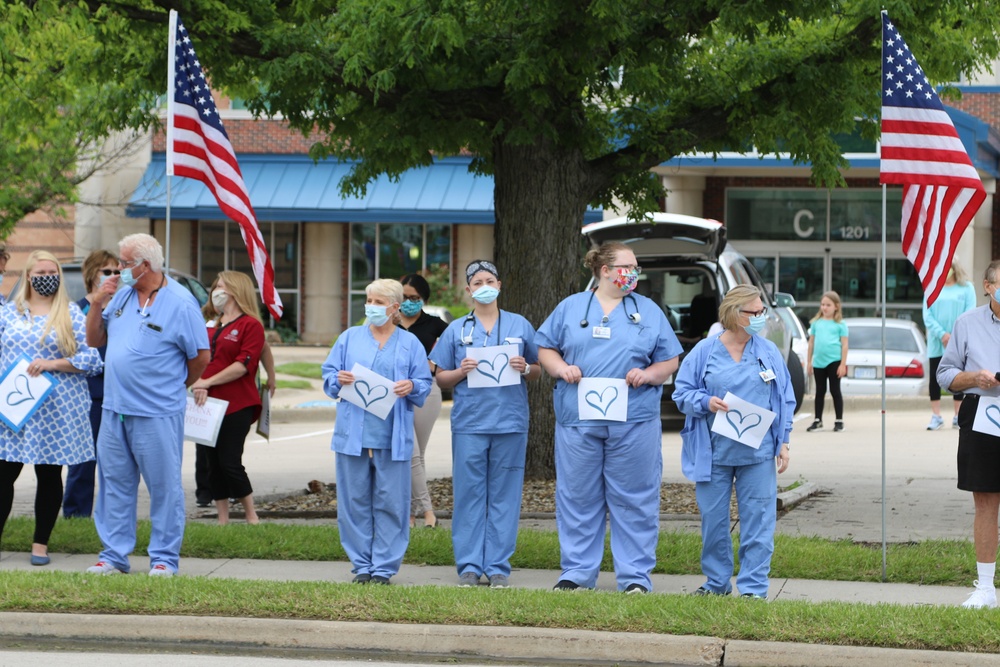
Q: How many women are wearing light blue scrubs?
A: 4